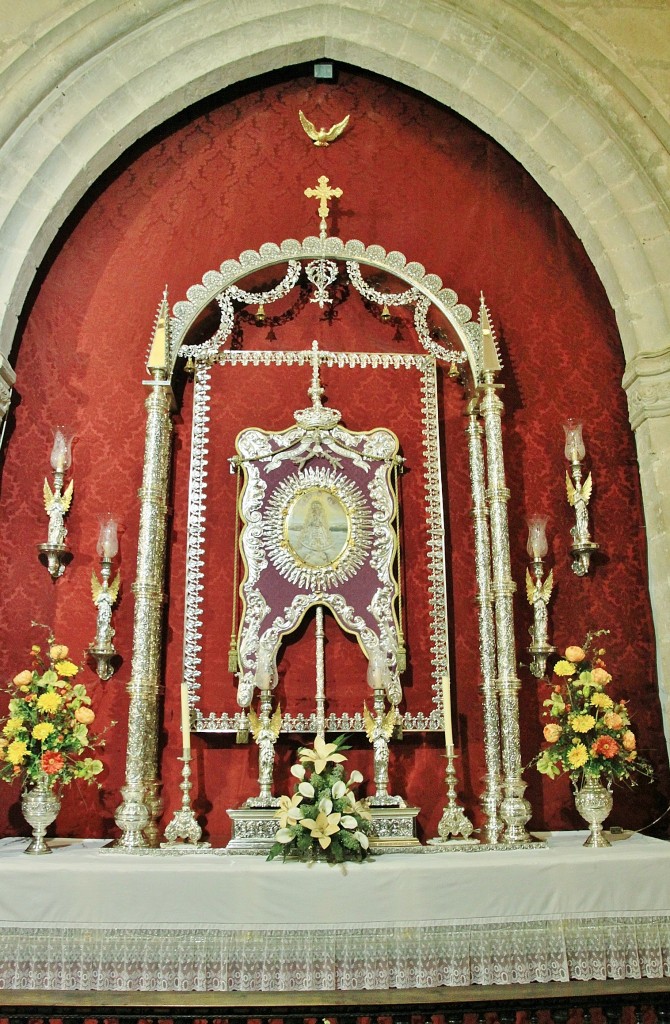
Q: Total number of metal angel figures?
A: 6